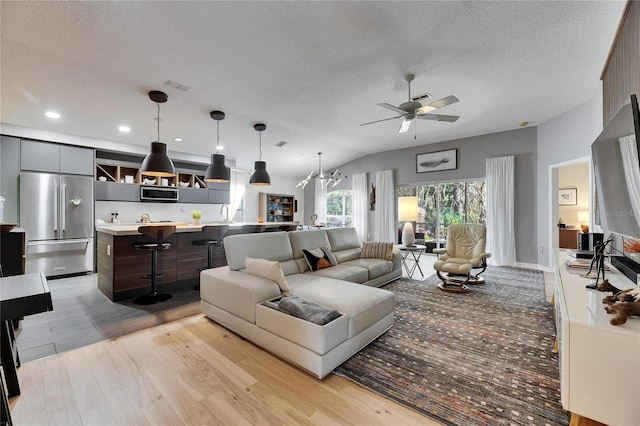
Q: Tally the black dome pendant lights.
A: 3